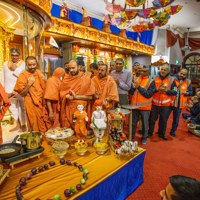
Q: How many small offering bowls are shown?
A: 3